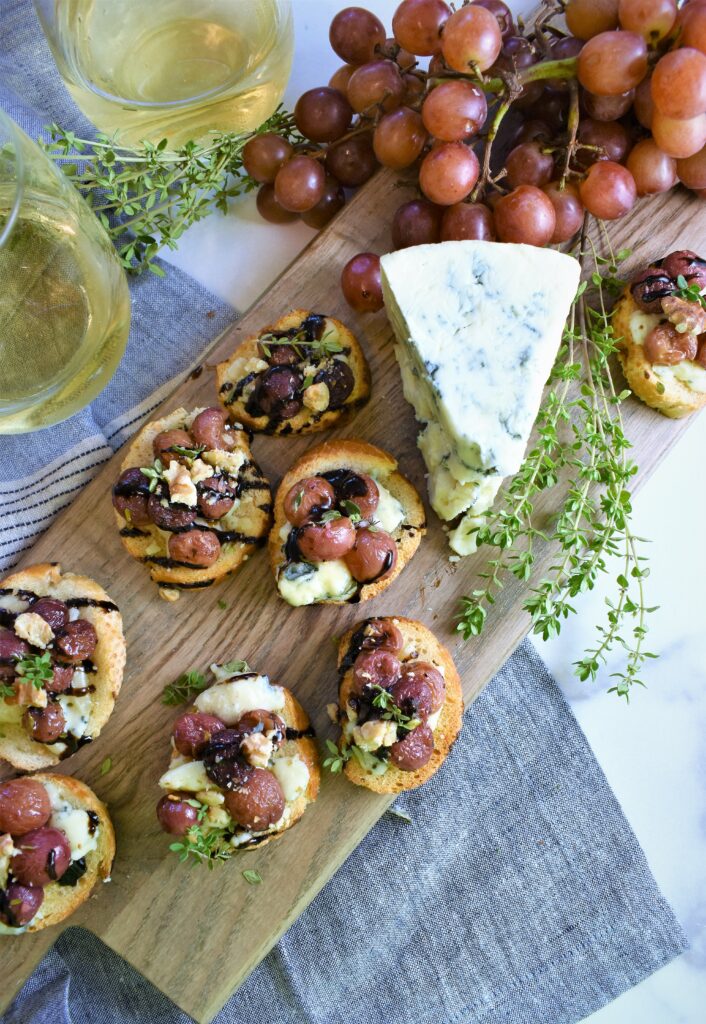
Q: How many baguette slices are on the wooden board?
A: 8